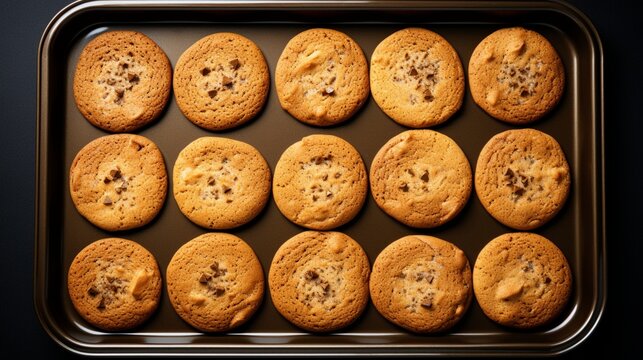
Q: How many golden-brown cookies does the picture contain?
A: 15